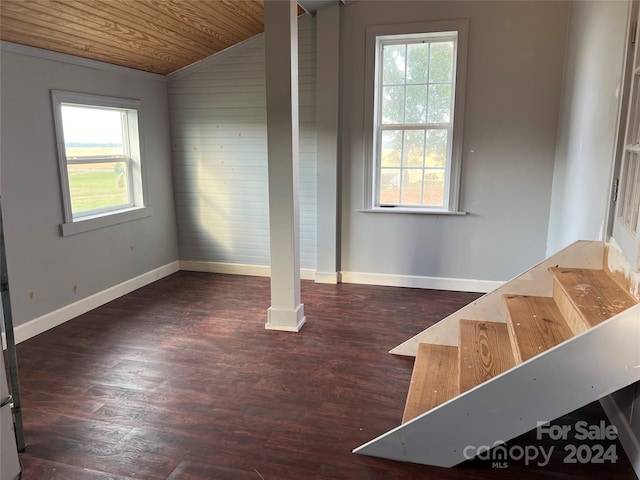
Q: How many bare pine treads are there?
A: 4